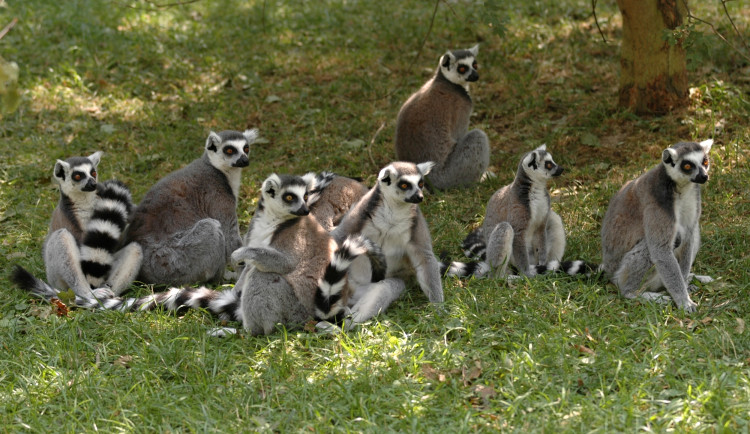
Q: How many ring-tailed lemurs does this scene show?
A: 8